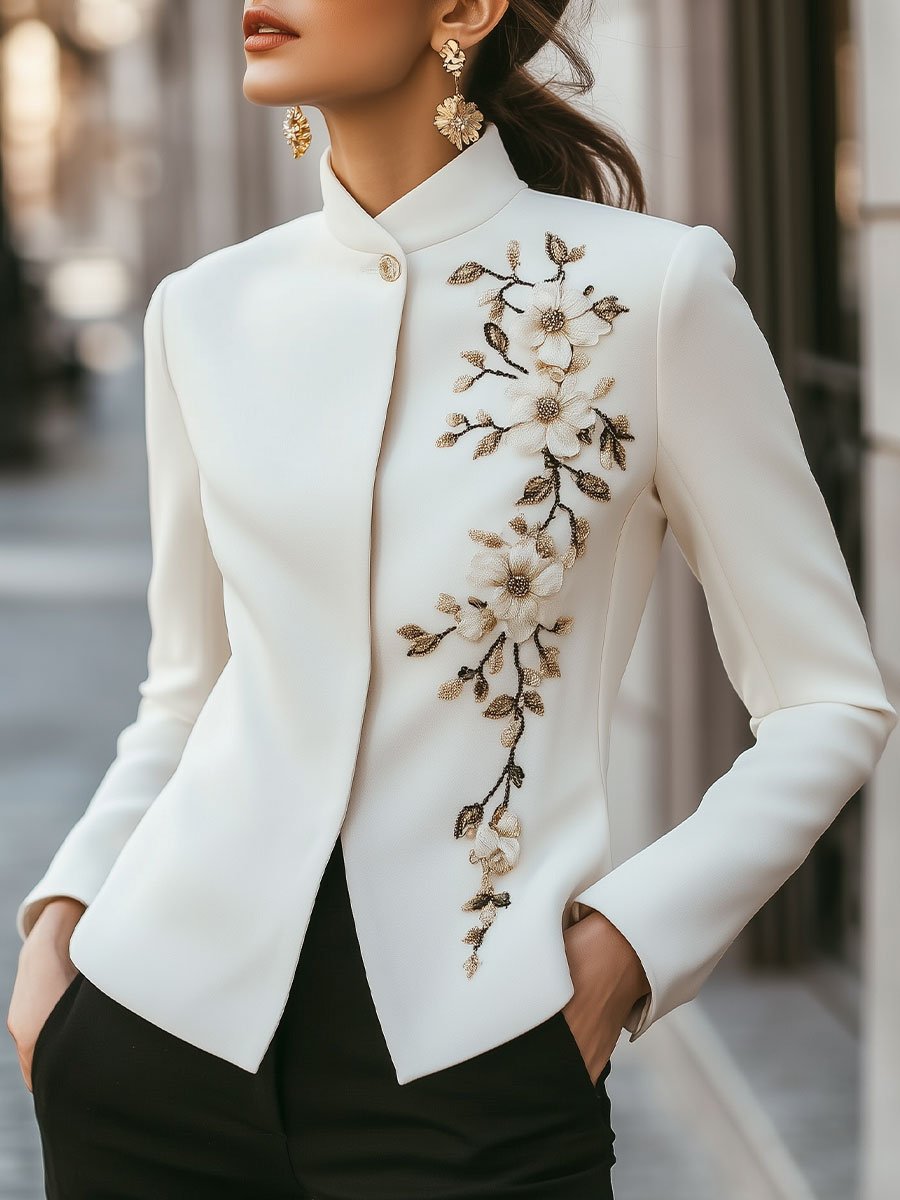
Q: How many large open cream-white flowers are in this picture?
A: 3